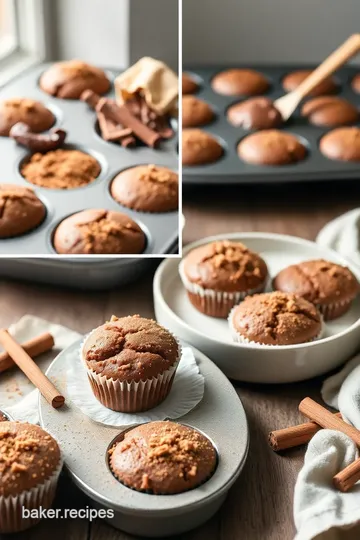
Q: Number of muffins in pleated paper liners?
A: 5